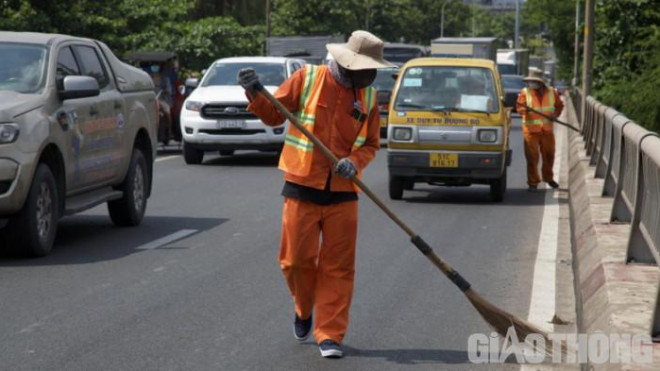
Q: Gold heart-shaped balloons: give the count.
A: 0